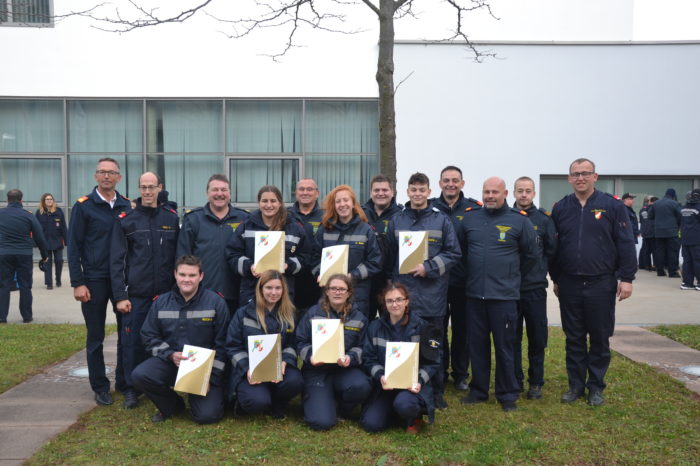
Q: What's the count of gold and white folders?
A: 7